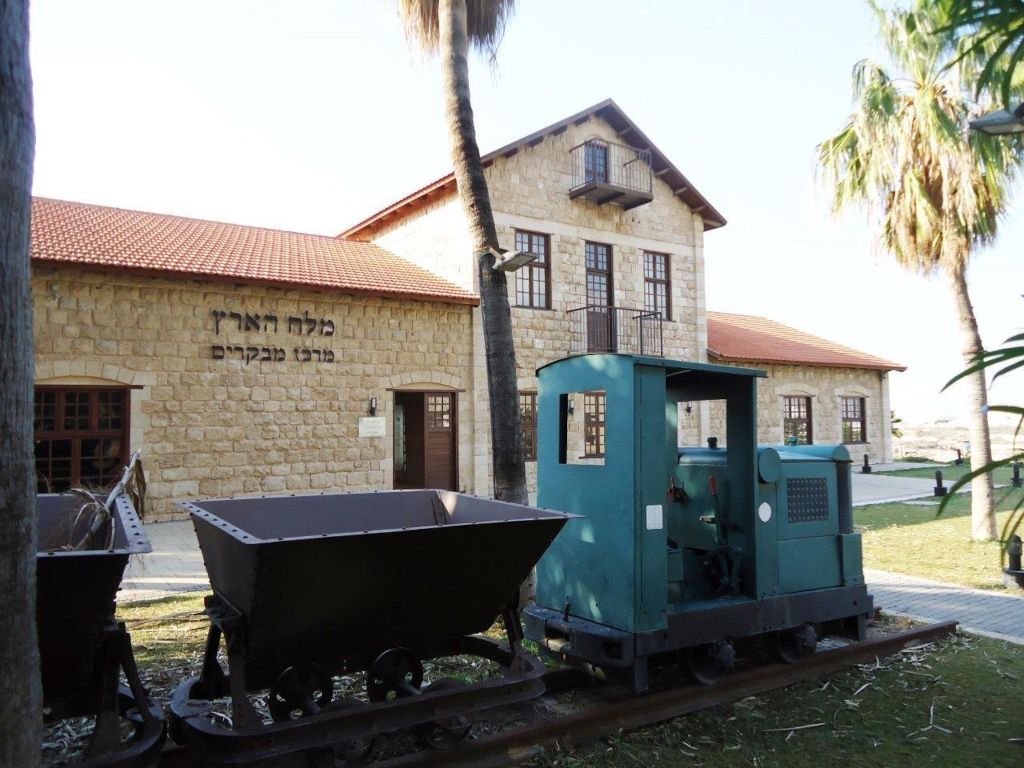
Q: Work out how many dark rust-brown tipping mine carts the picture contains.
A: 2